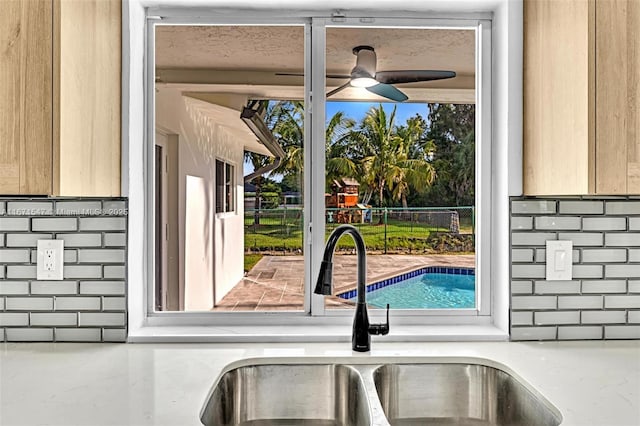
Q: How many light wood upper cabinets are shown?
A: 2